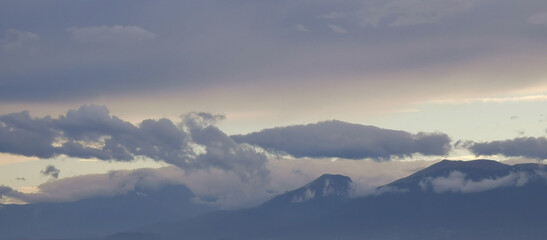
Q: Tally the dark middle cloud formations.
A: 3